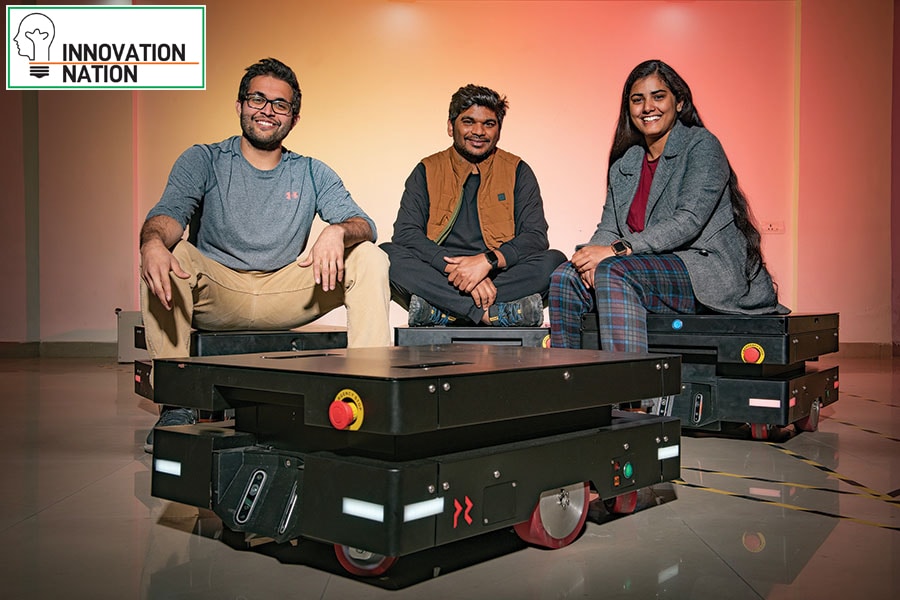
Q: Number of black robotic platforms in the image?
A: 4